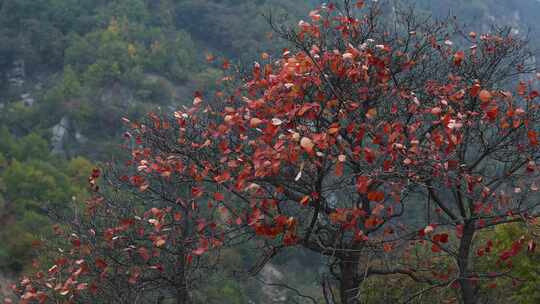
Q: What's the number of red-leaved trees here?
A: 3